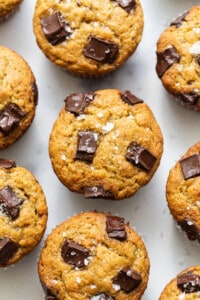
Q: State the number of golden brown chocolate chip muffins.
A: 9